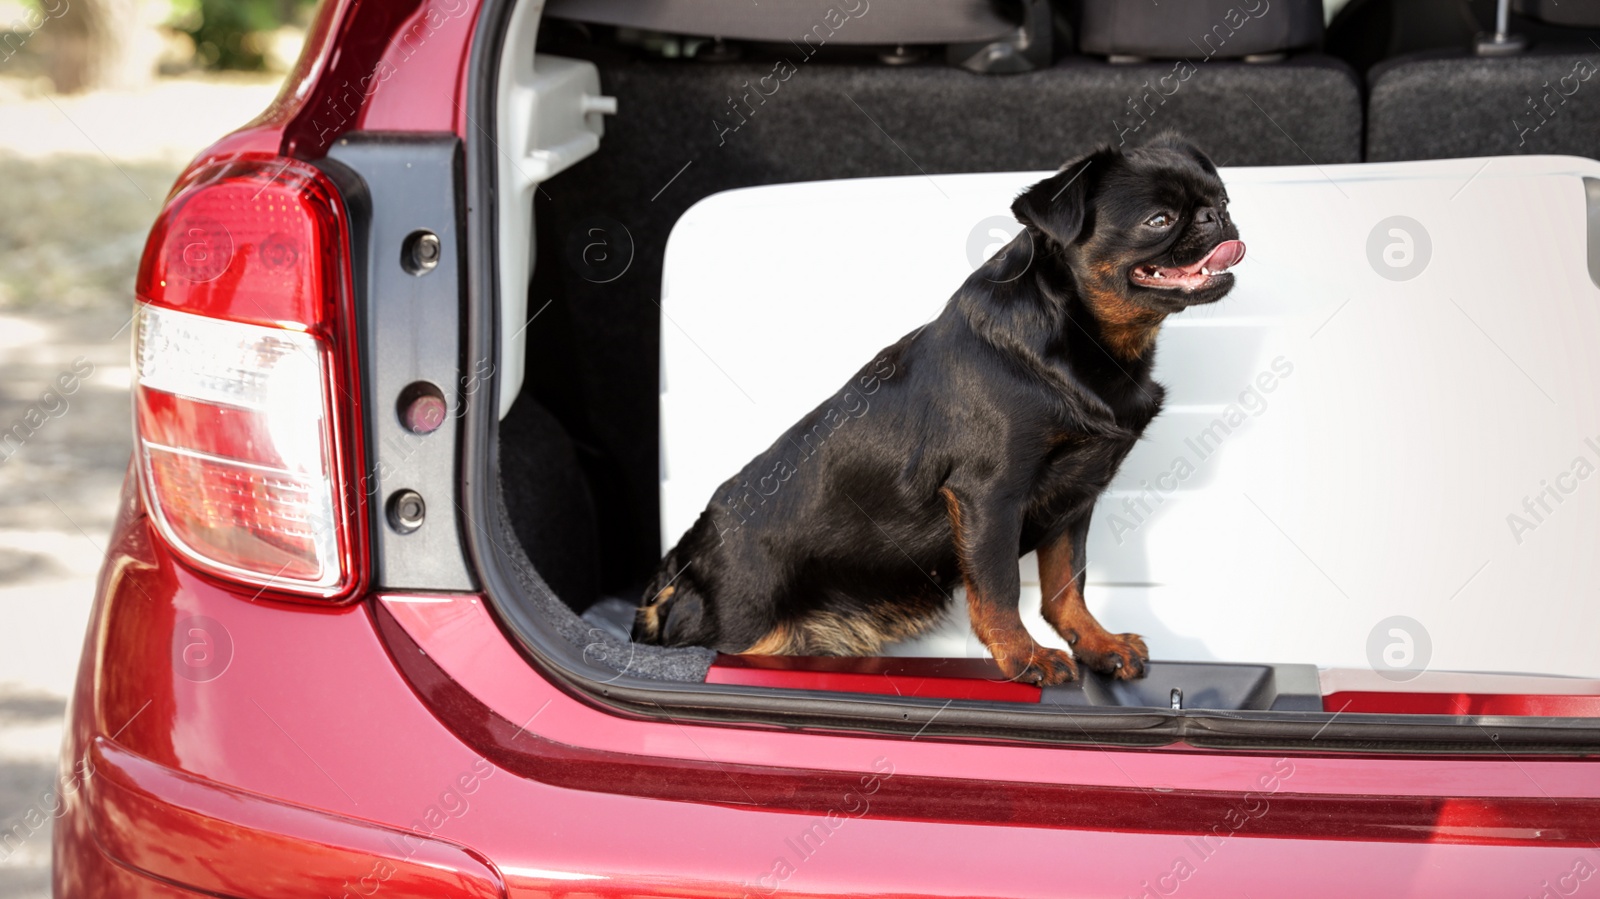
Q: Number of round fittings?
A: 3